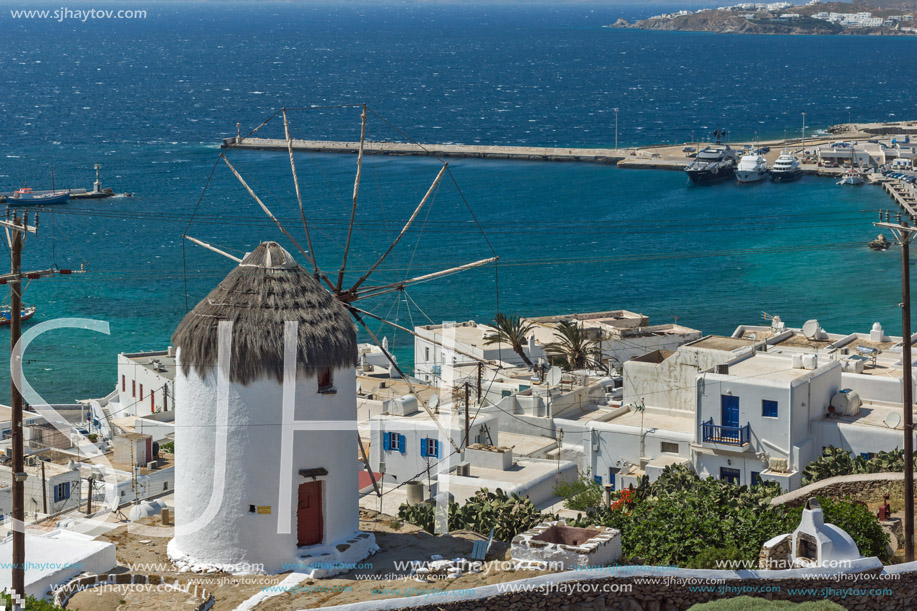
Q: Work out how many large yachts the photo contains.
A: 3